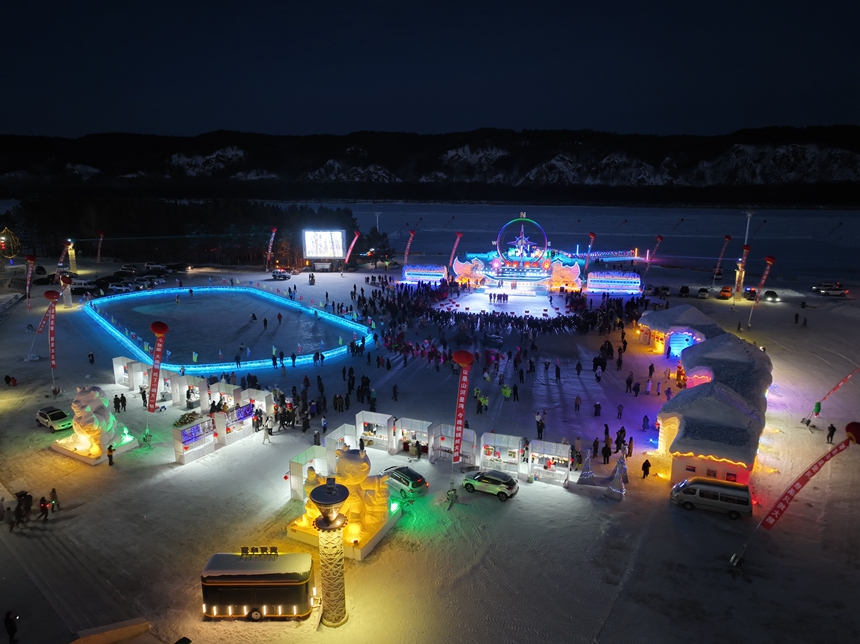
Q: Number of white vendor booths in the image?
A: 15